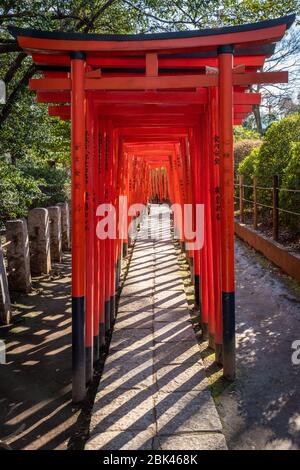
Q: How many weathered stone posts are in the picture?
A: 5